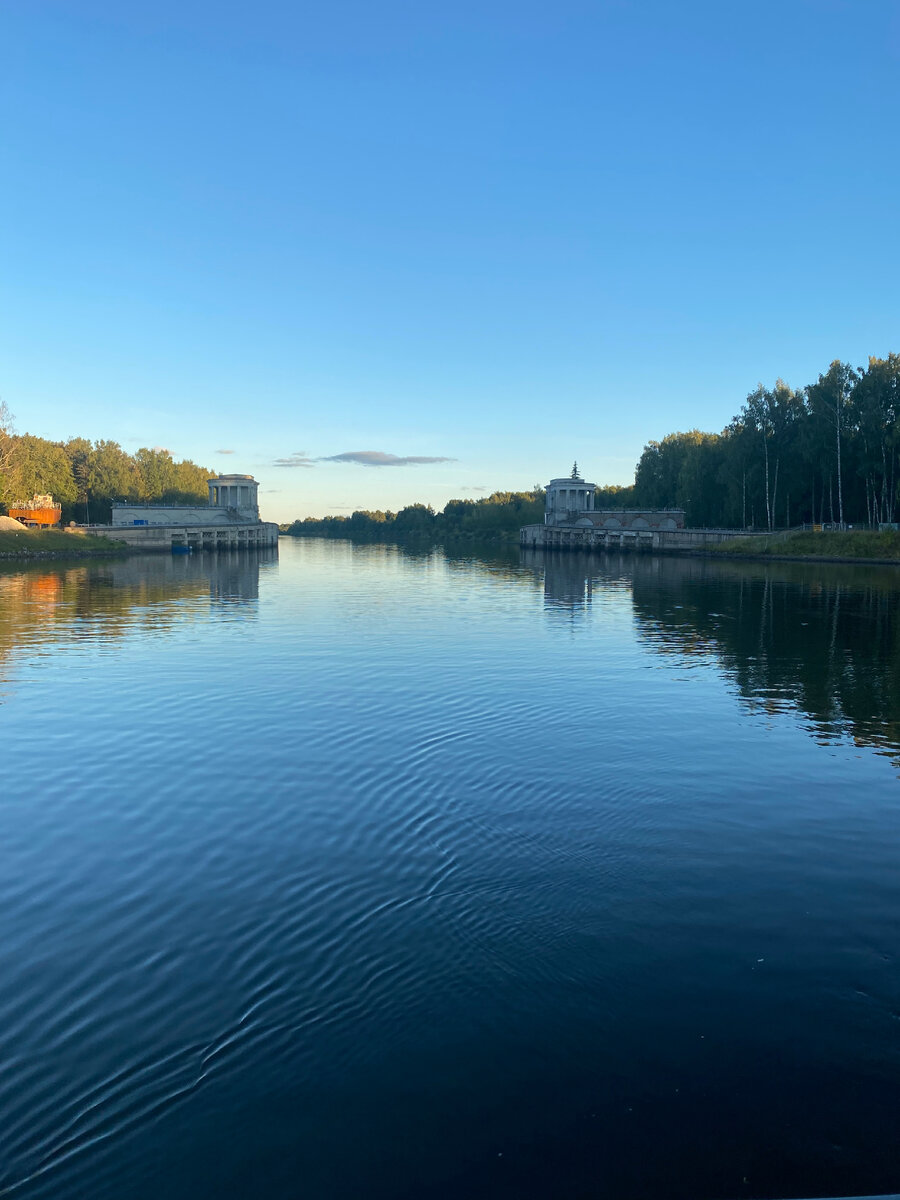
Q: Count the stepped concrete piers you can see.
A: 2